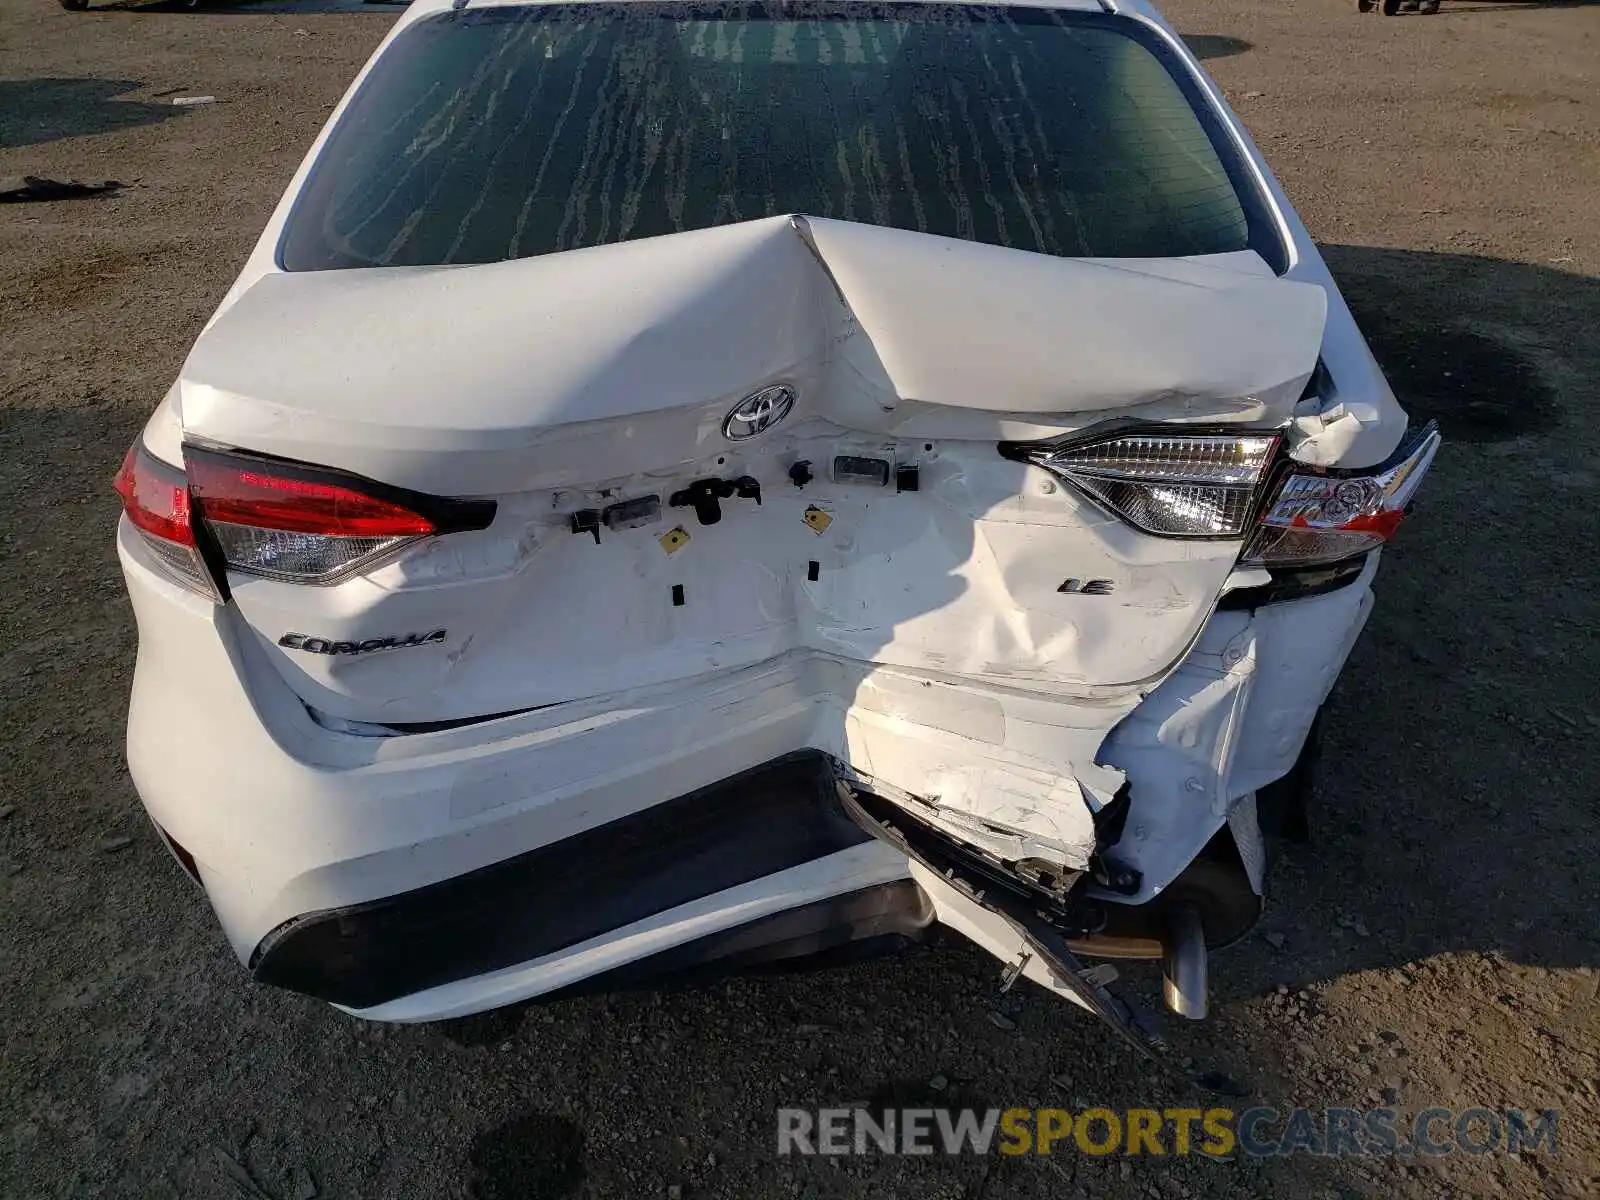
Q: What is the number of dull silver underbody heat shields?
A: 1